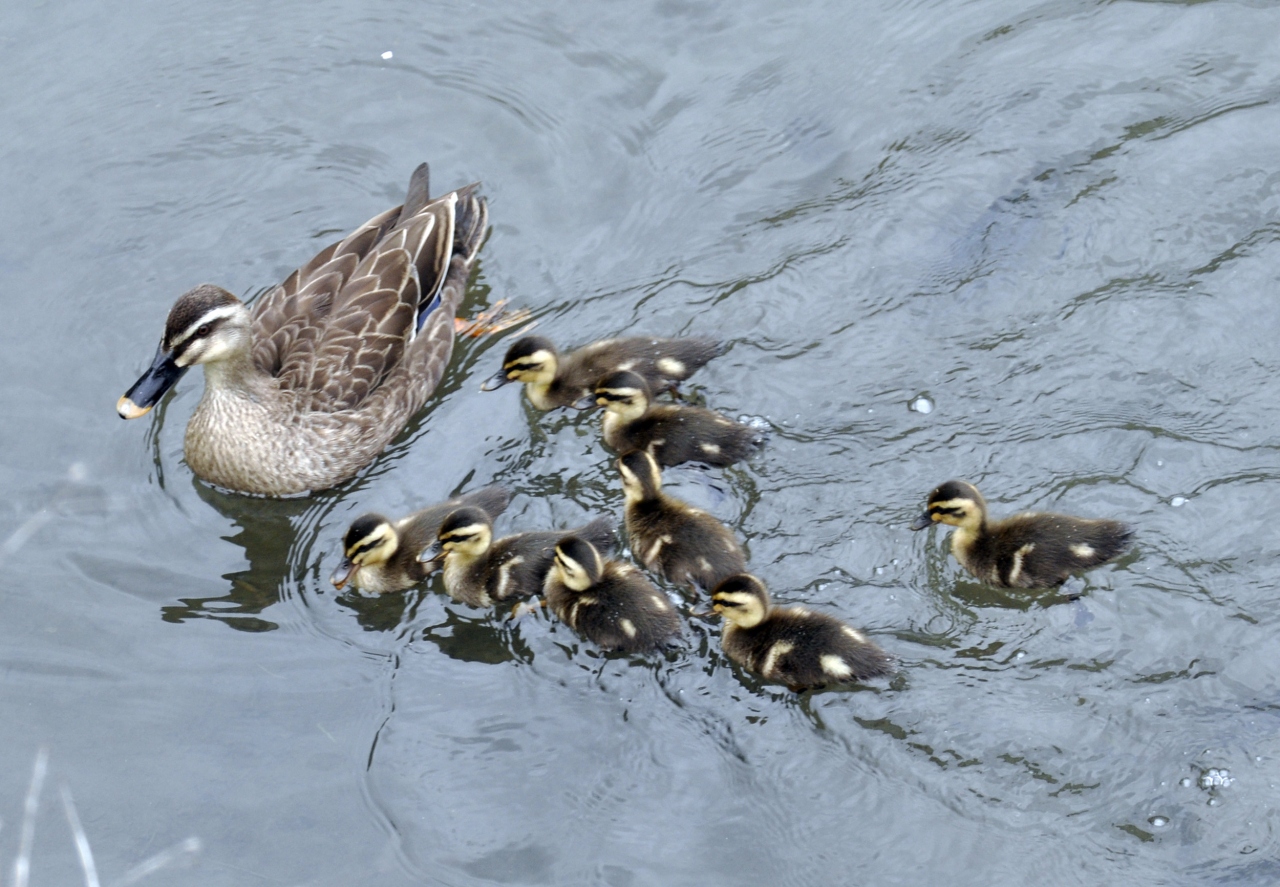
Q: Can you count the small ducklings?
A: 8